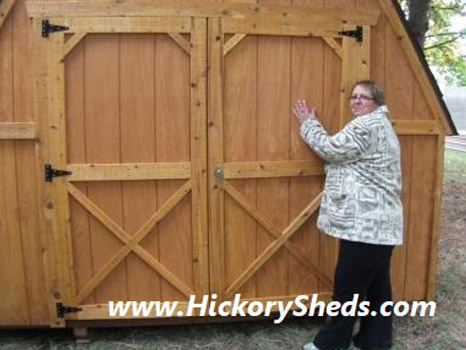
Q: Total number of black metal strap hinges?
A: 4